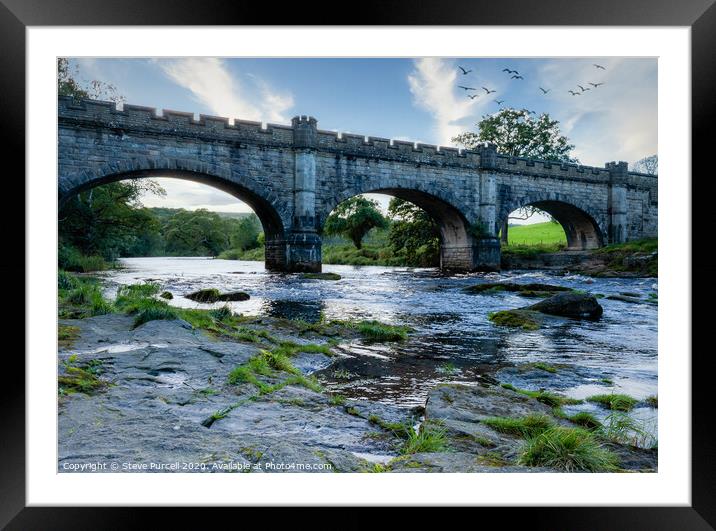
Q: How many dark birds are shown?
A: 12